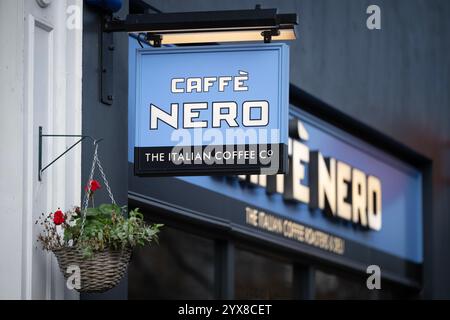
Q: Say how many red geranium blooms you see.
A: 2